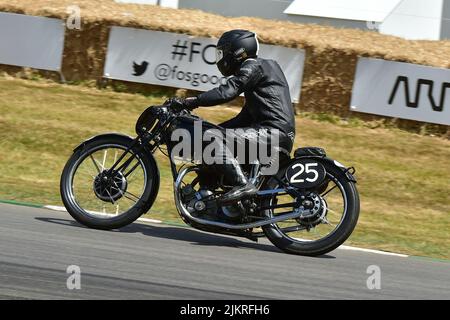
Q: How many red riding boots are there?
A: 0